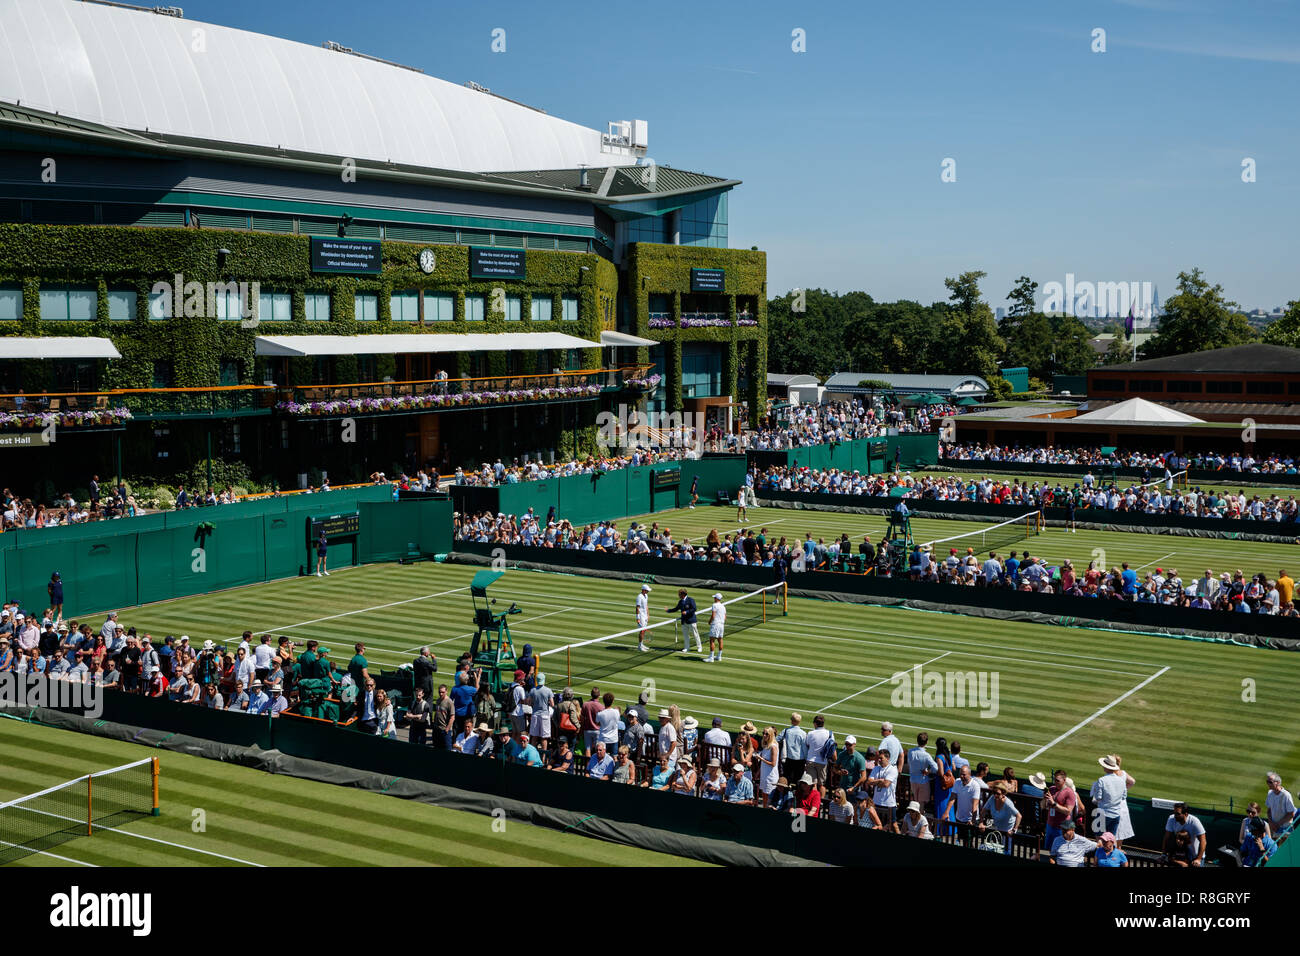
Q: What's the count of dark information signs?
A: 3